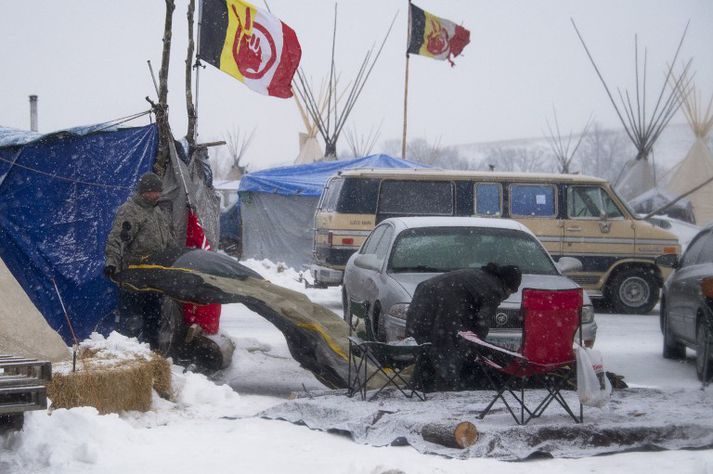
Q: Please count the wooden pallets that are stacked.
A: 2